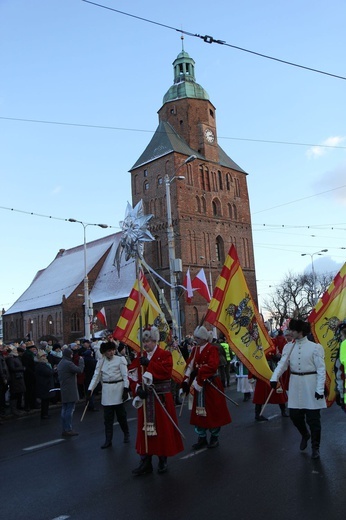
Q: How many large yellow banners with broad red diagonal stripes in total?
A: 3